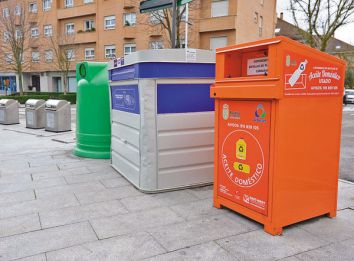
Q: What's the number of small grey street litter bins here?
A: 3